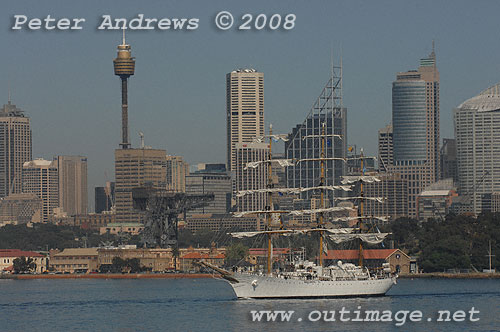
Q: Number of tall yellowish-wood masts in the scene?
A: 3